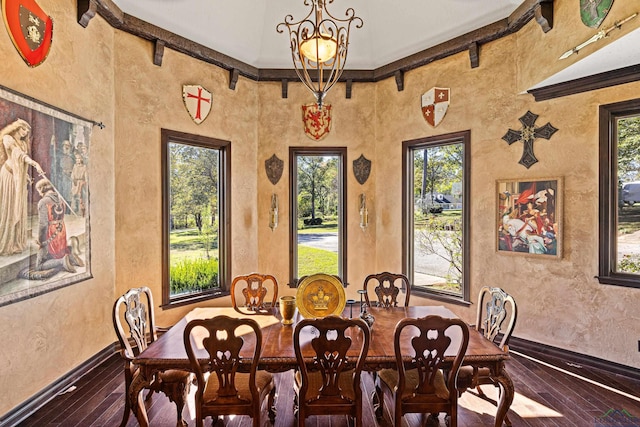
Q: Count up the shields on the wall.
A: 7